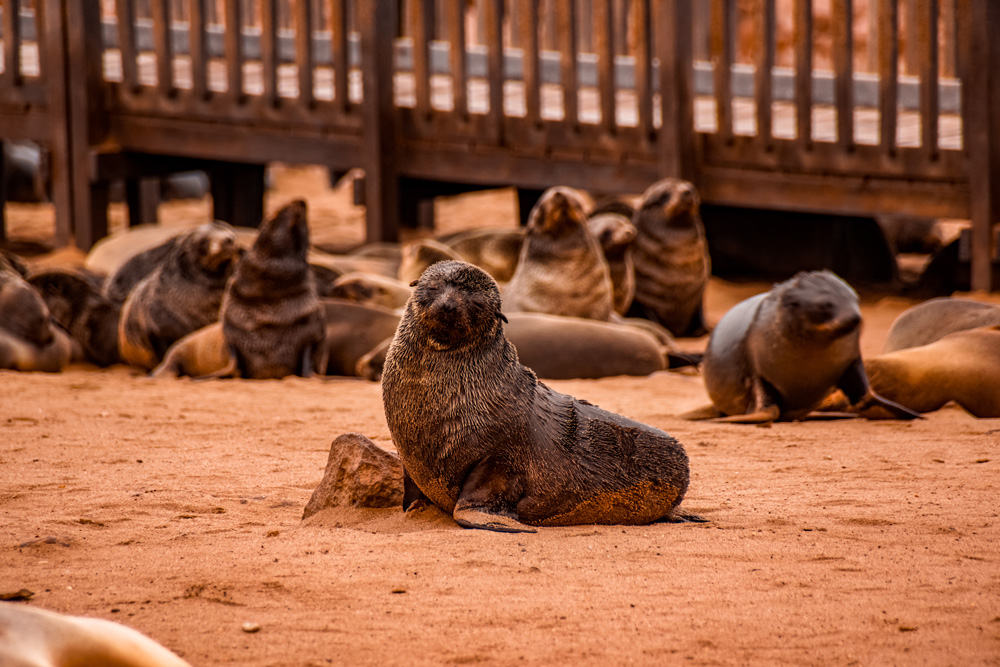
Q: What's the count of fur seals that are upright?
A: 7